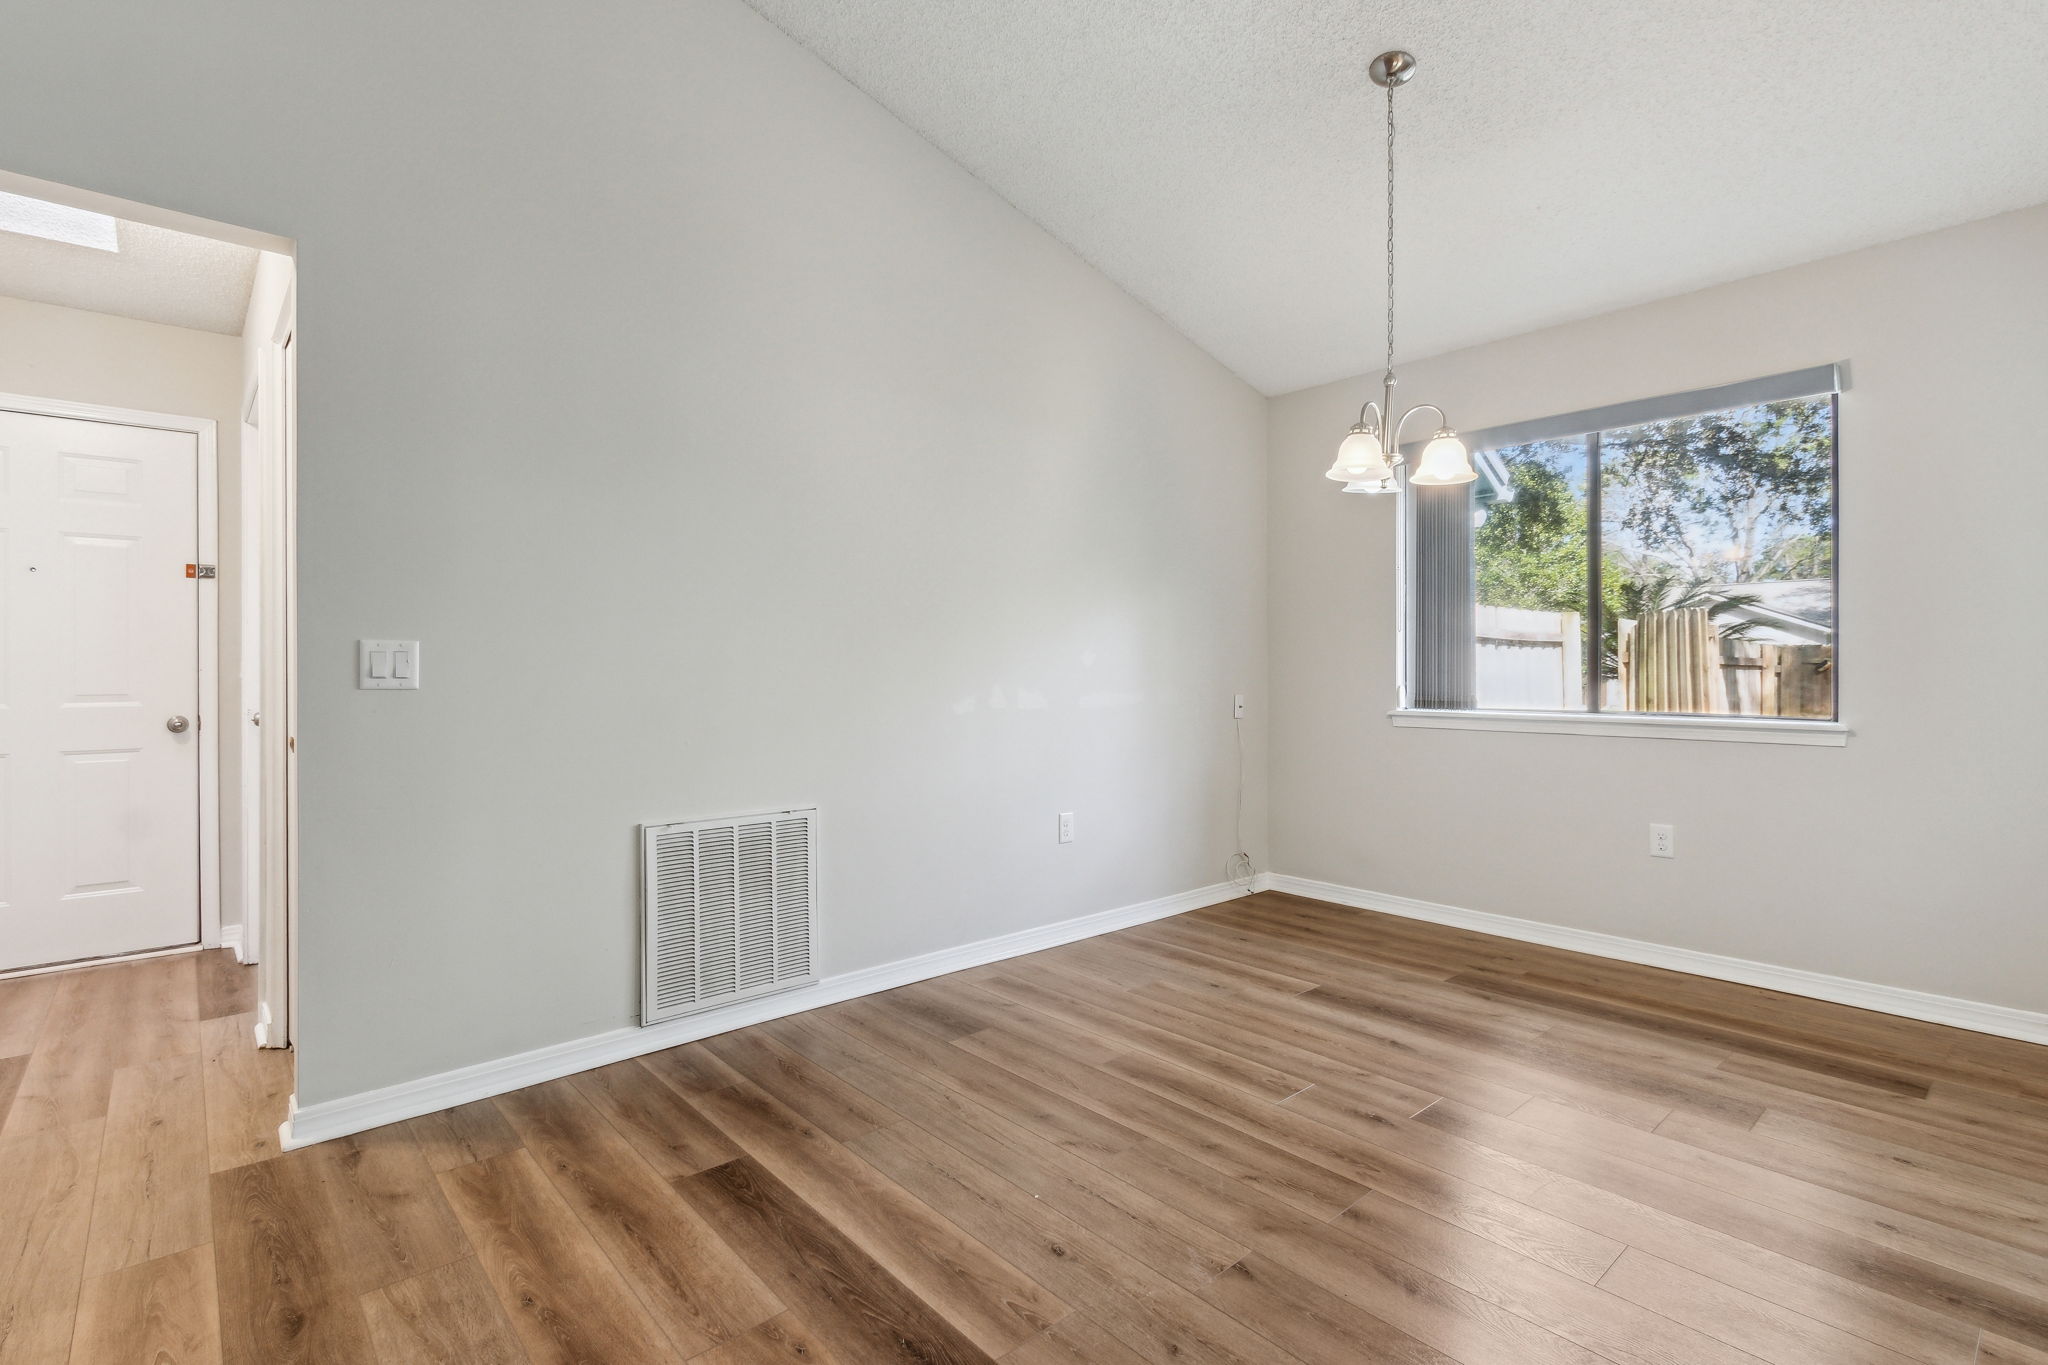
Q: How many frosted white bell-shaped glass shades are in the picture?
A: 3